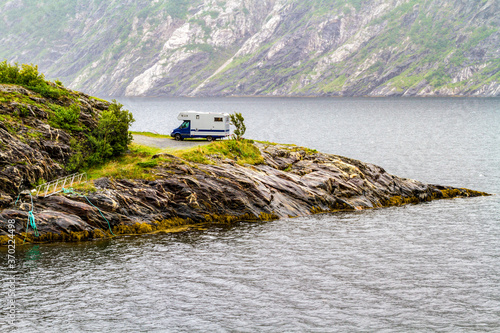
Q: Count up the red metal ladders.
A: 0